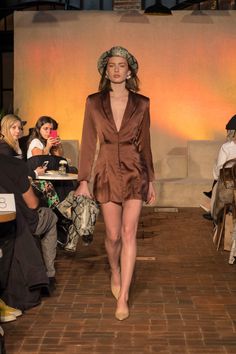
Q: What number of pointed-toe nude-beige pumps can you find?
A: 2